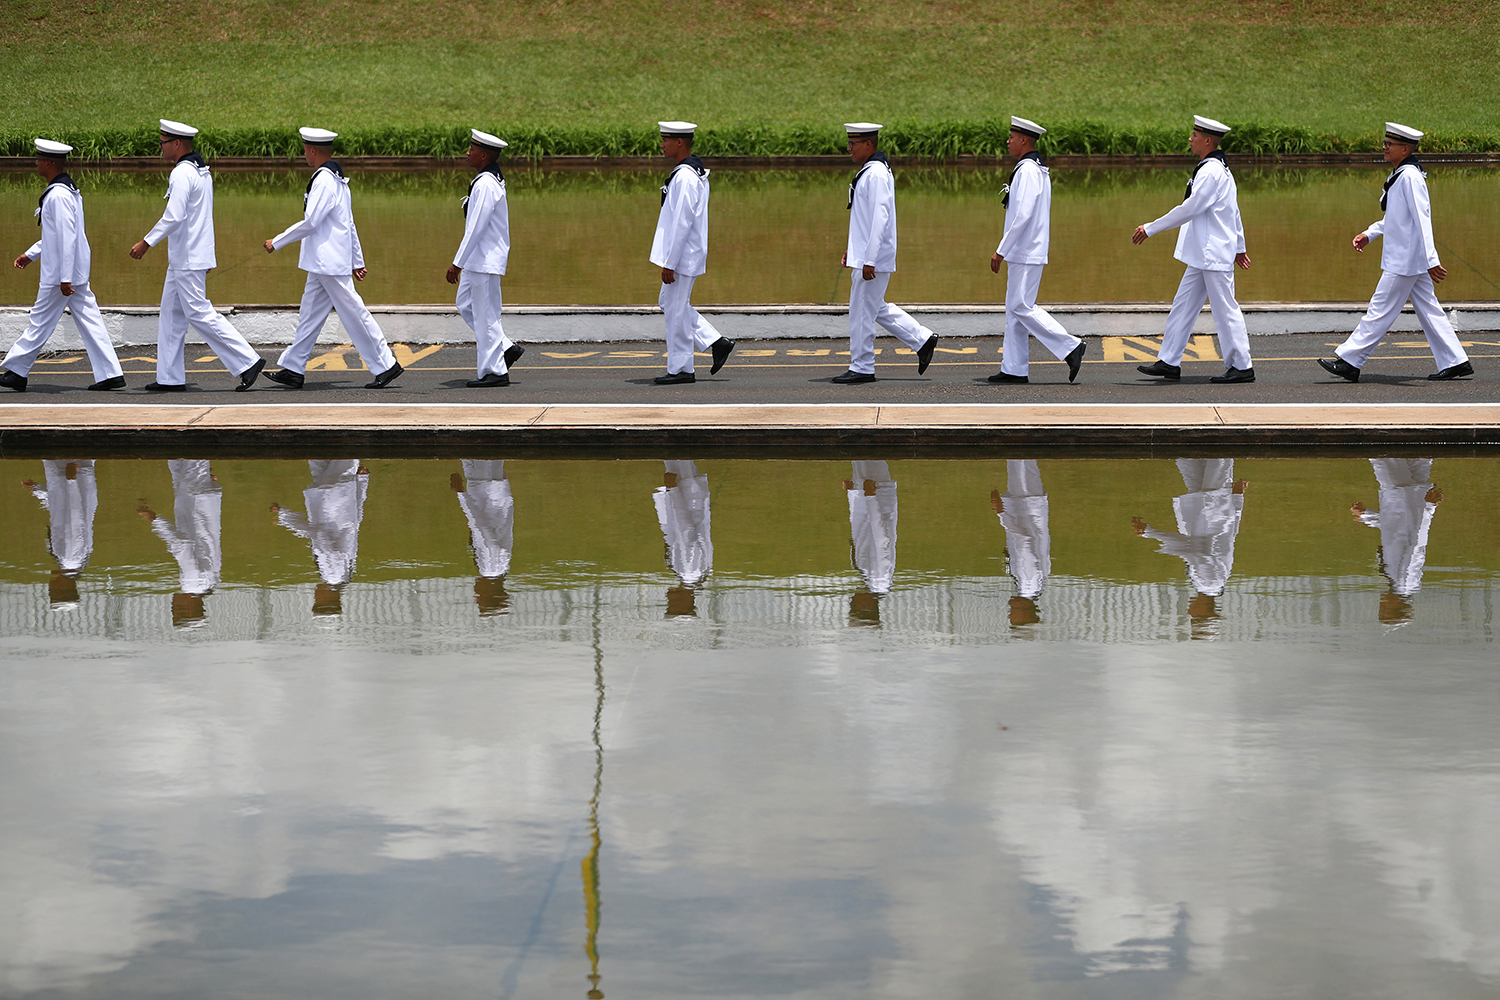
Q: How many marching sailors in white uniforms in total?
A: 9